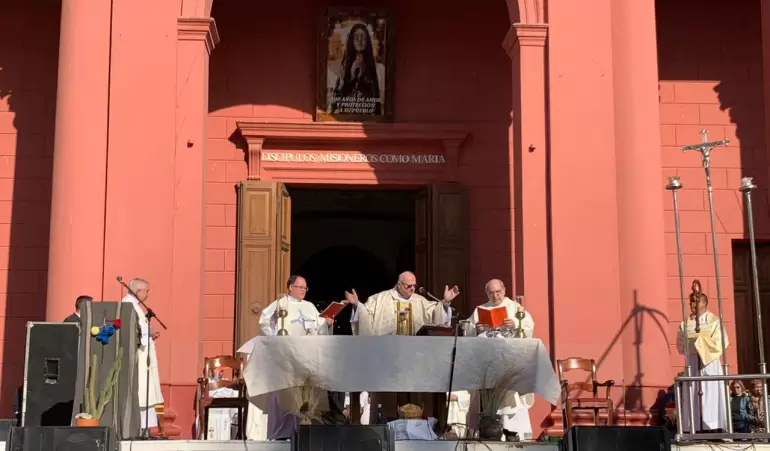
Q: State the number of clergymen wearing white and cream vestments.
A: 5